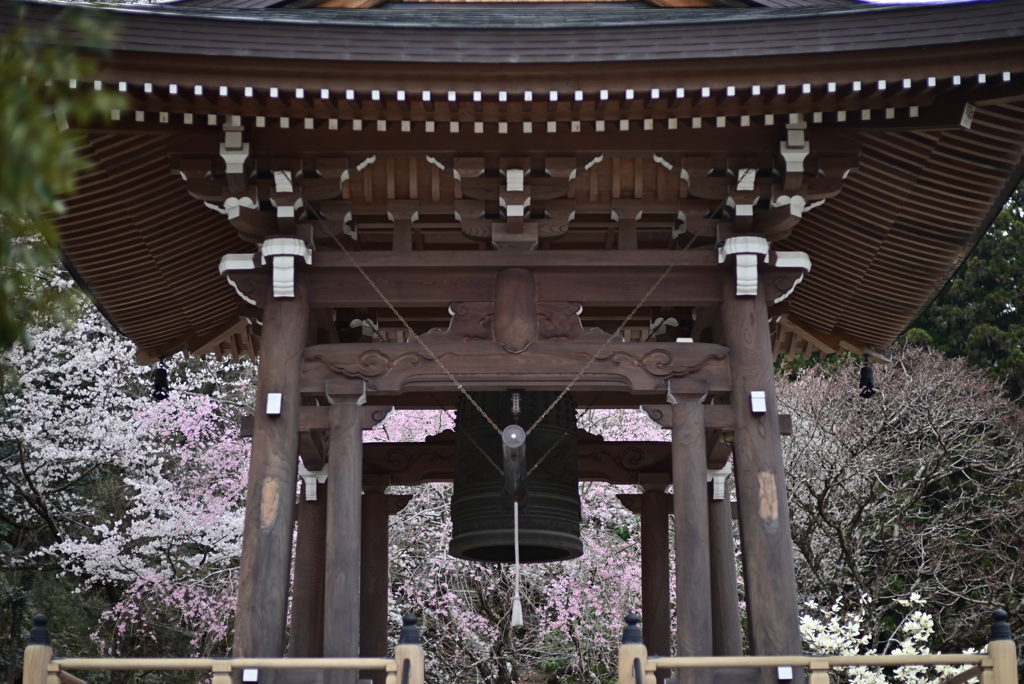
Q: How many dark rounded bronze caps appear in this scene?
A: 4